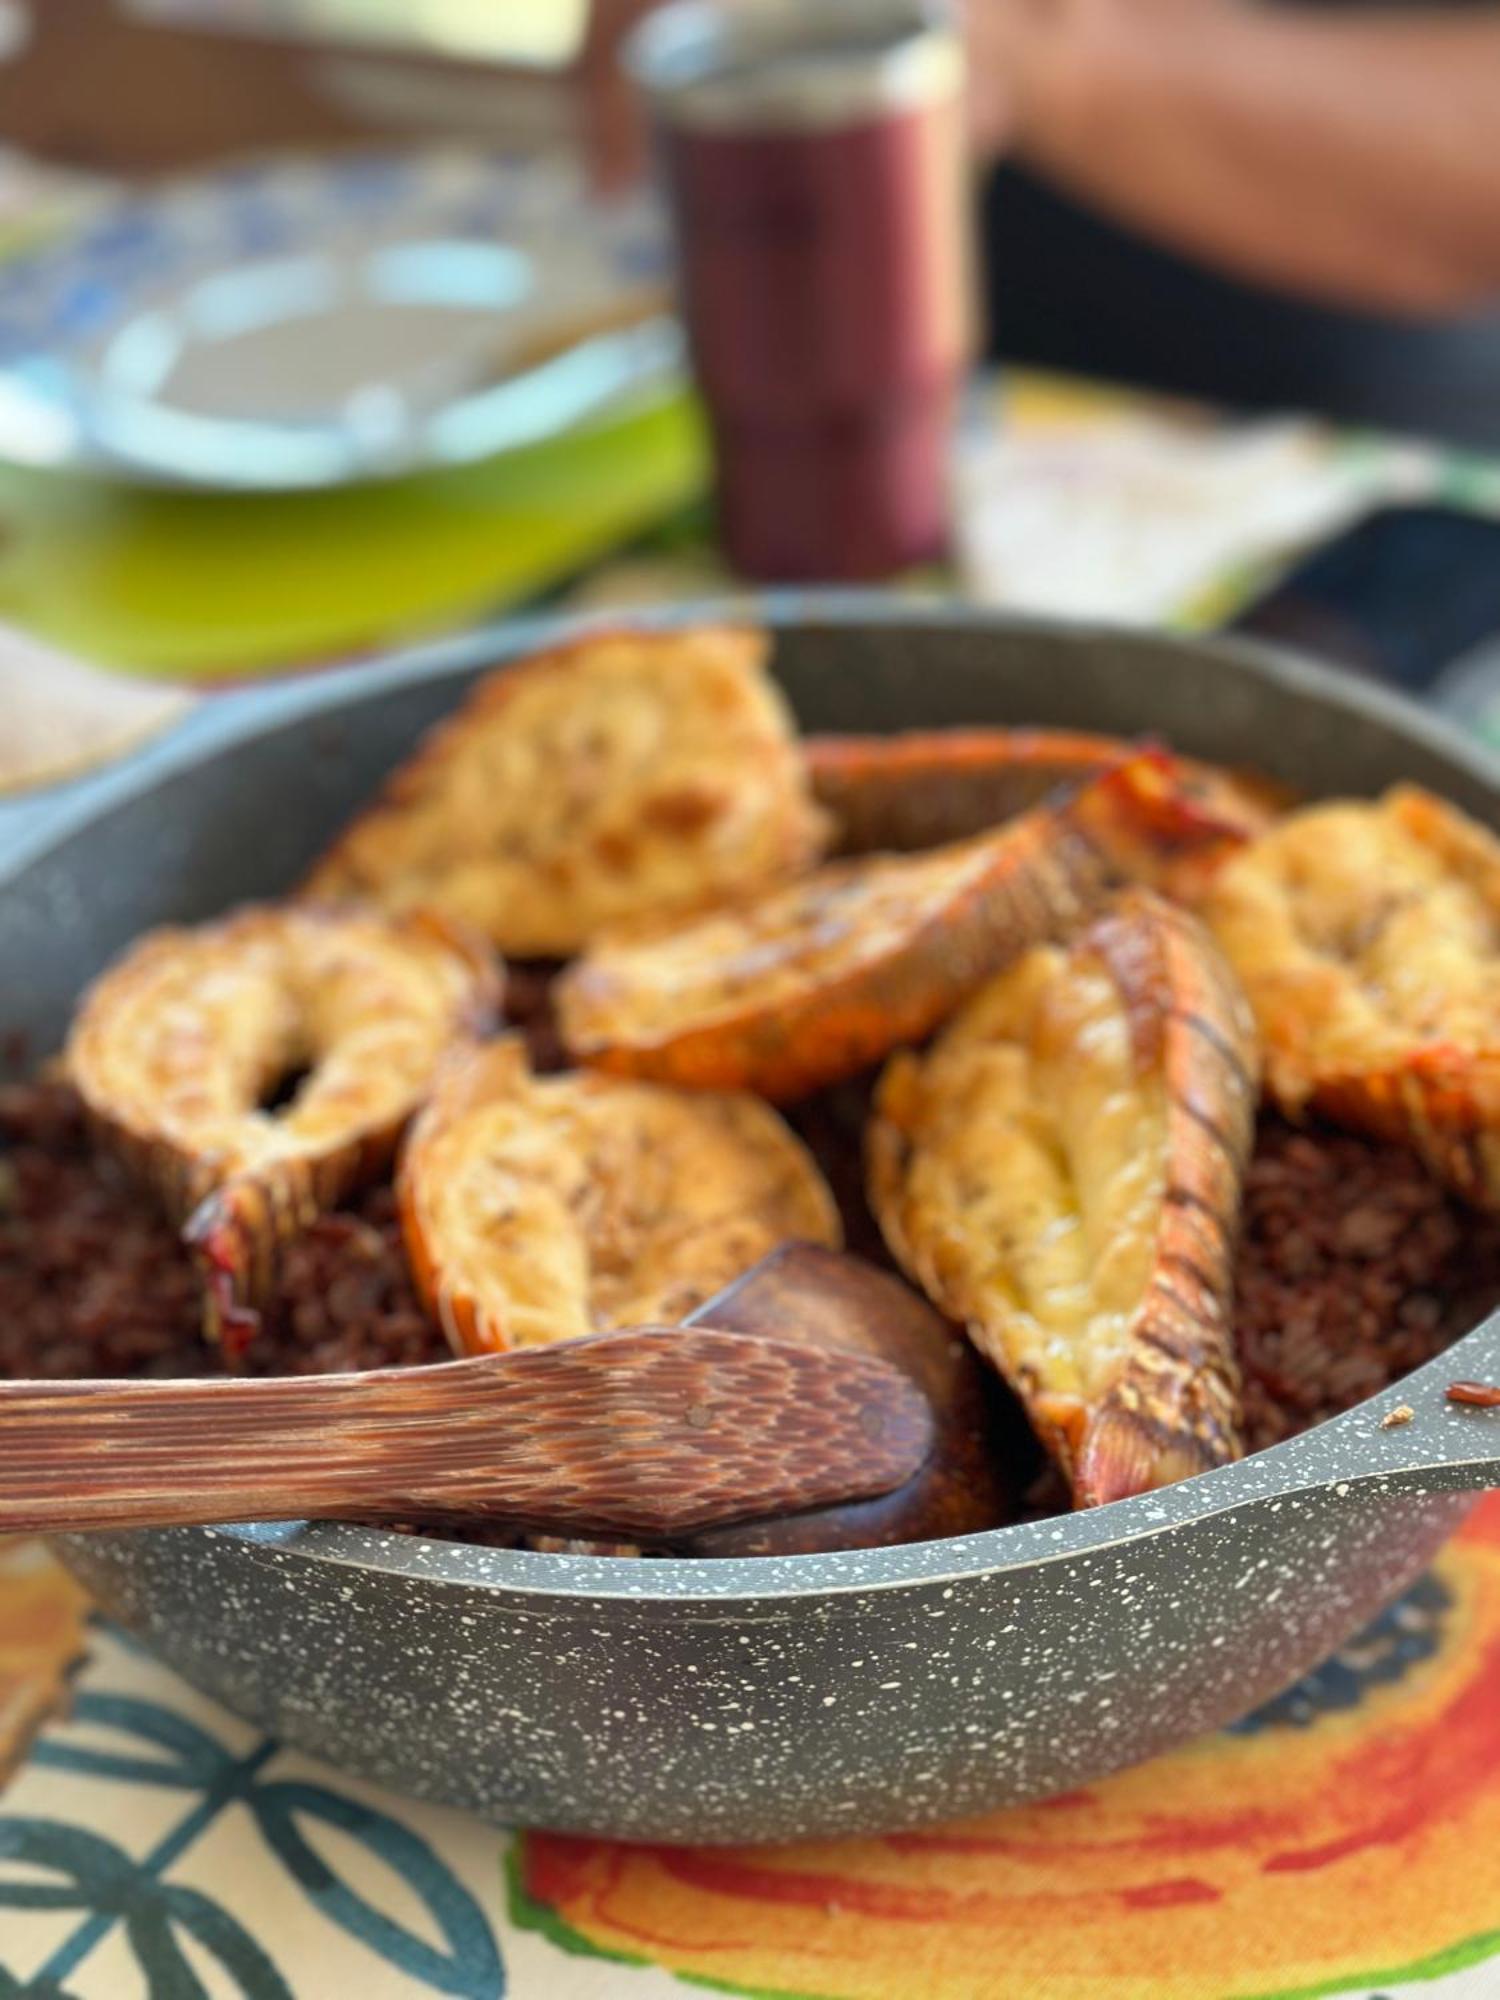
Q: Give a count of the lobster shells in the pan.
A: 7